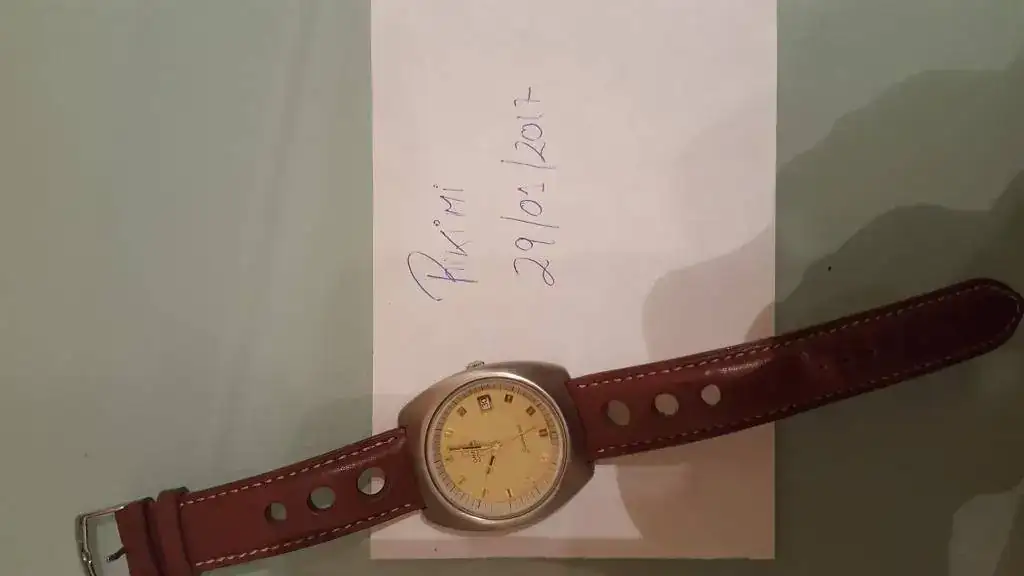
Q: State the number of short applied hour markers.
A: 11